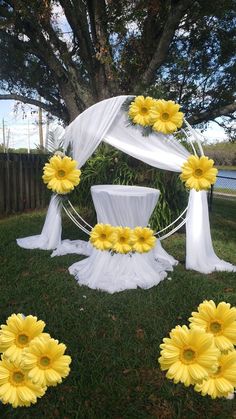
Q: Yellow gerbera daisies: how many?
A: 13